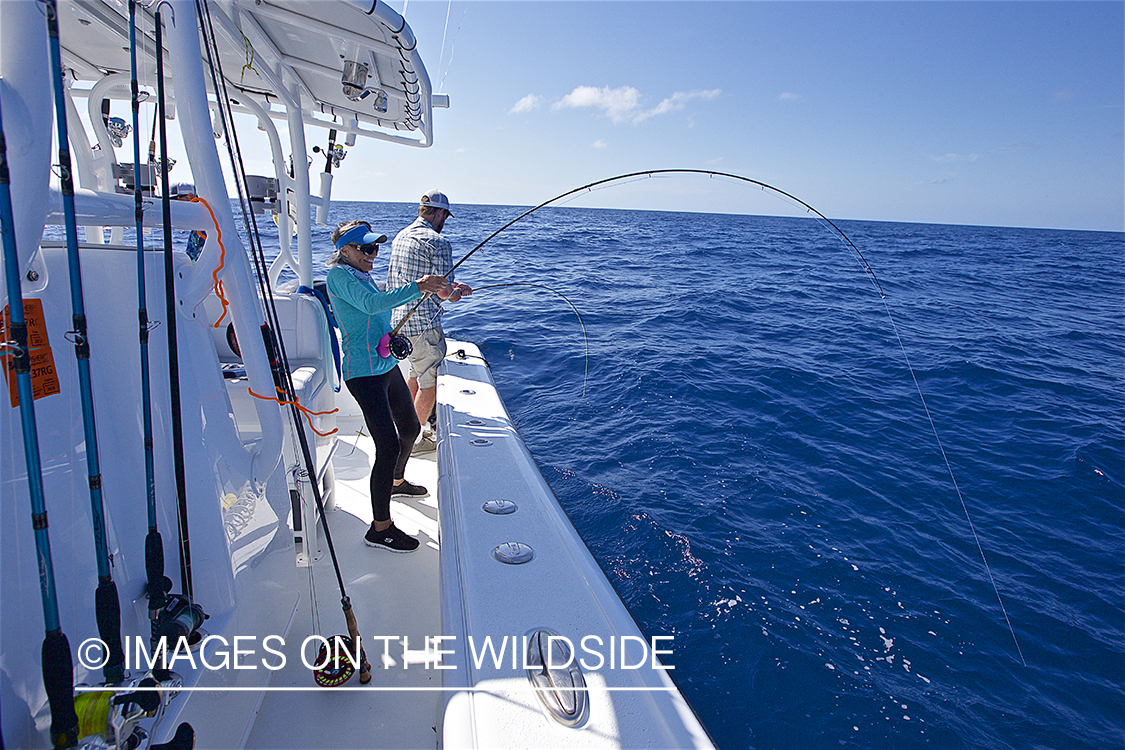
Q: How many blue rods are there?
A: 3